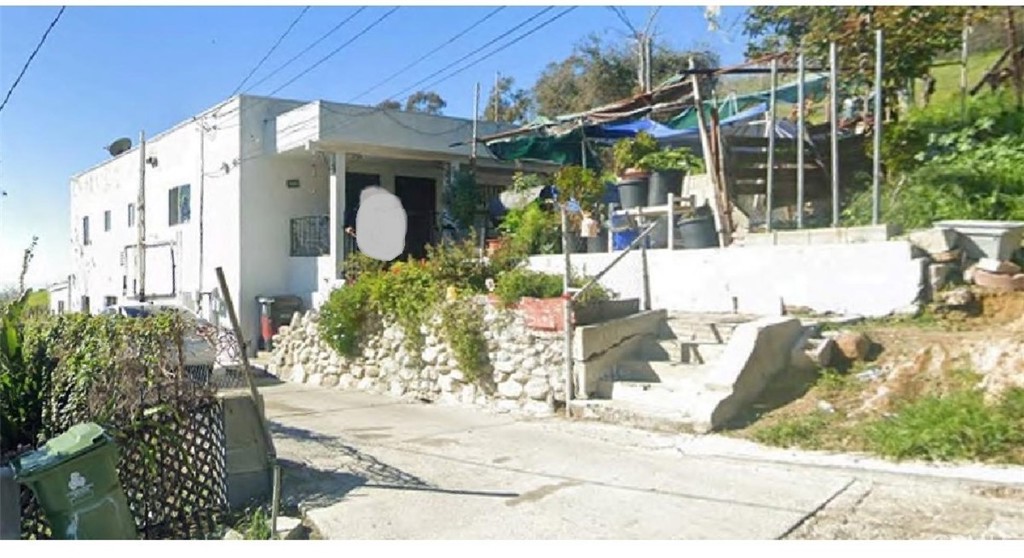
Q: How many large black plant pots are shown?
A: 3